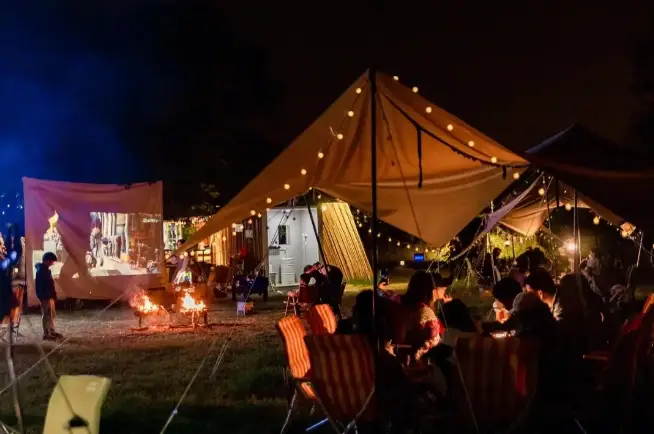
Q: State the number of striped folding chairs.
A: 4